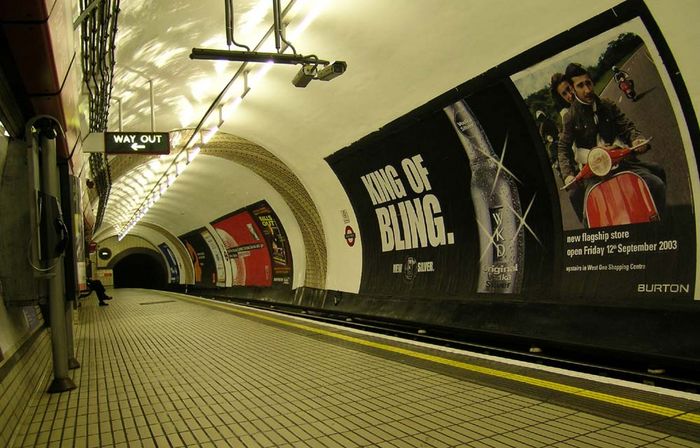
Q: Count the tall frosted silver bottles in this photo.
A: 1